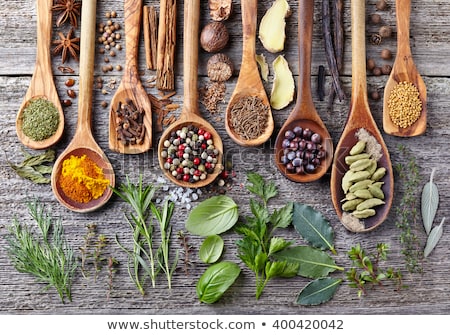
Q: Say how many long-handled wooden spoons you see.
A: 8